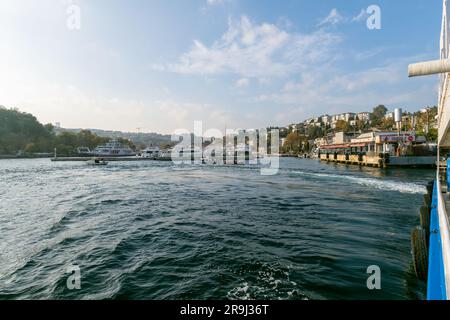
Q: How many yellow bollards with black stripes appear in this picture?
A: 0